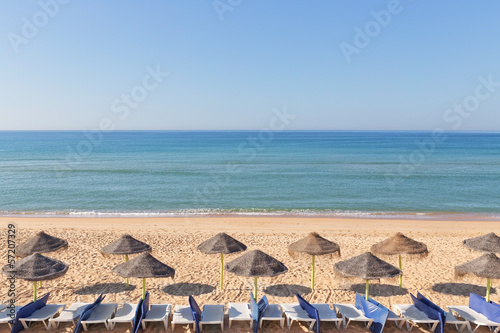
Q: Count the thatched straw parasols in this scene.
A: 11